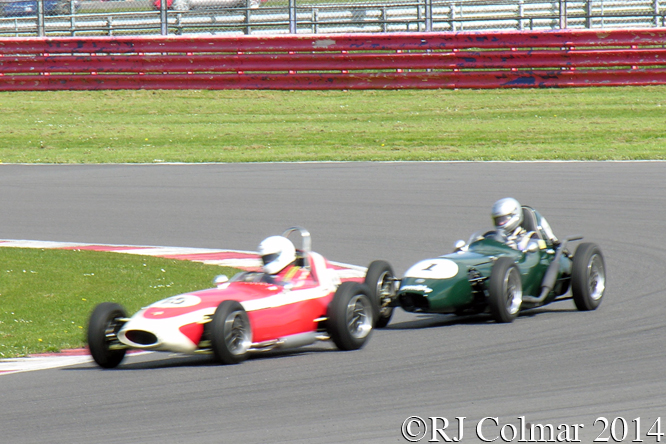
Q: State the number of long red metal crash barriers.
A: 3